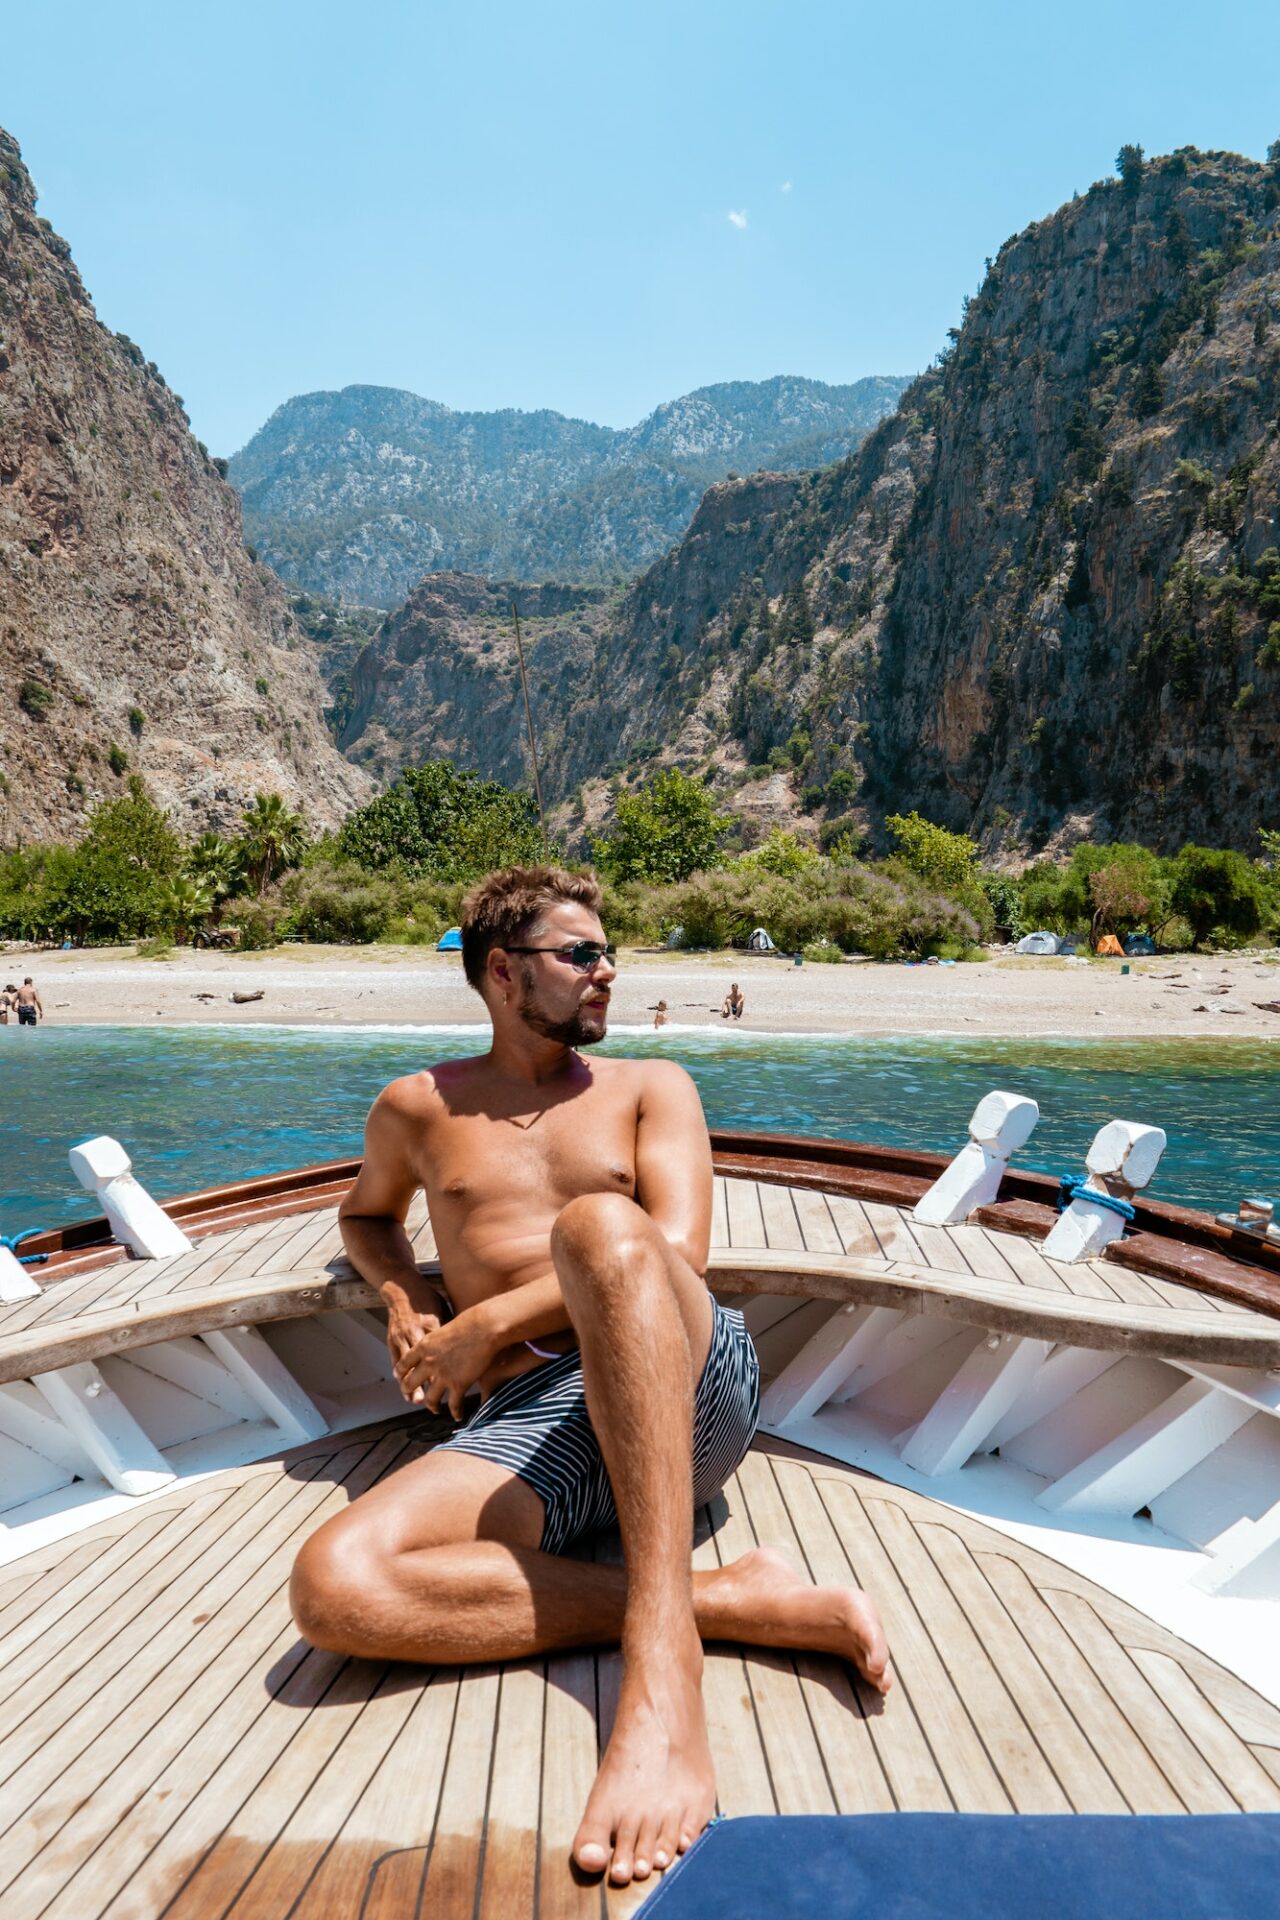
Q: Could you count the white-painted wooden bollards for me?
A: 4